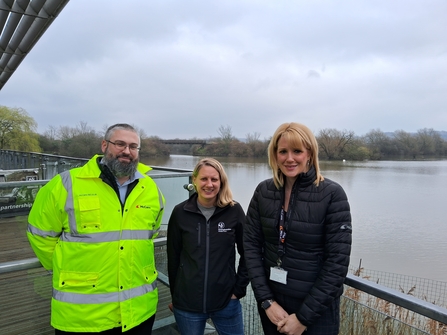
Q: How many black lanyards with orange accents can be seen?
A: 1